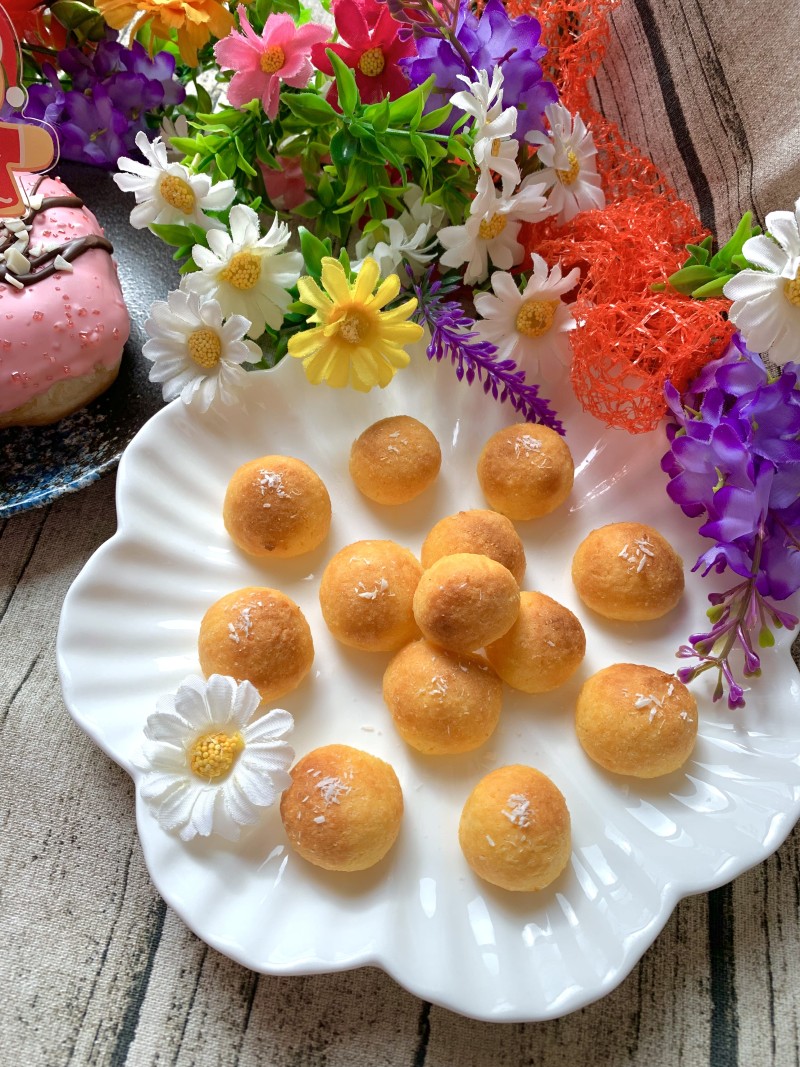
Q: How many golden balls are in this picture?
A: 13